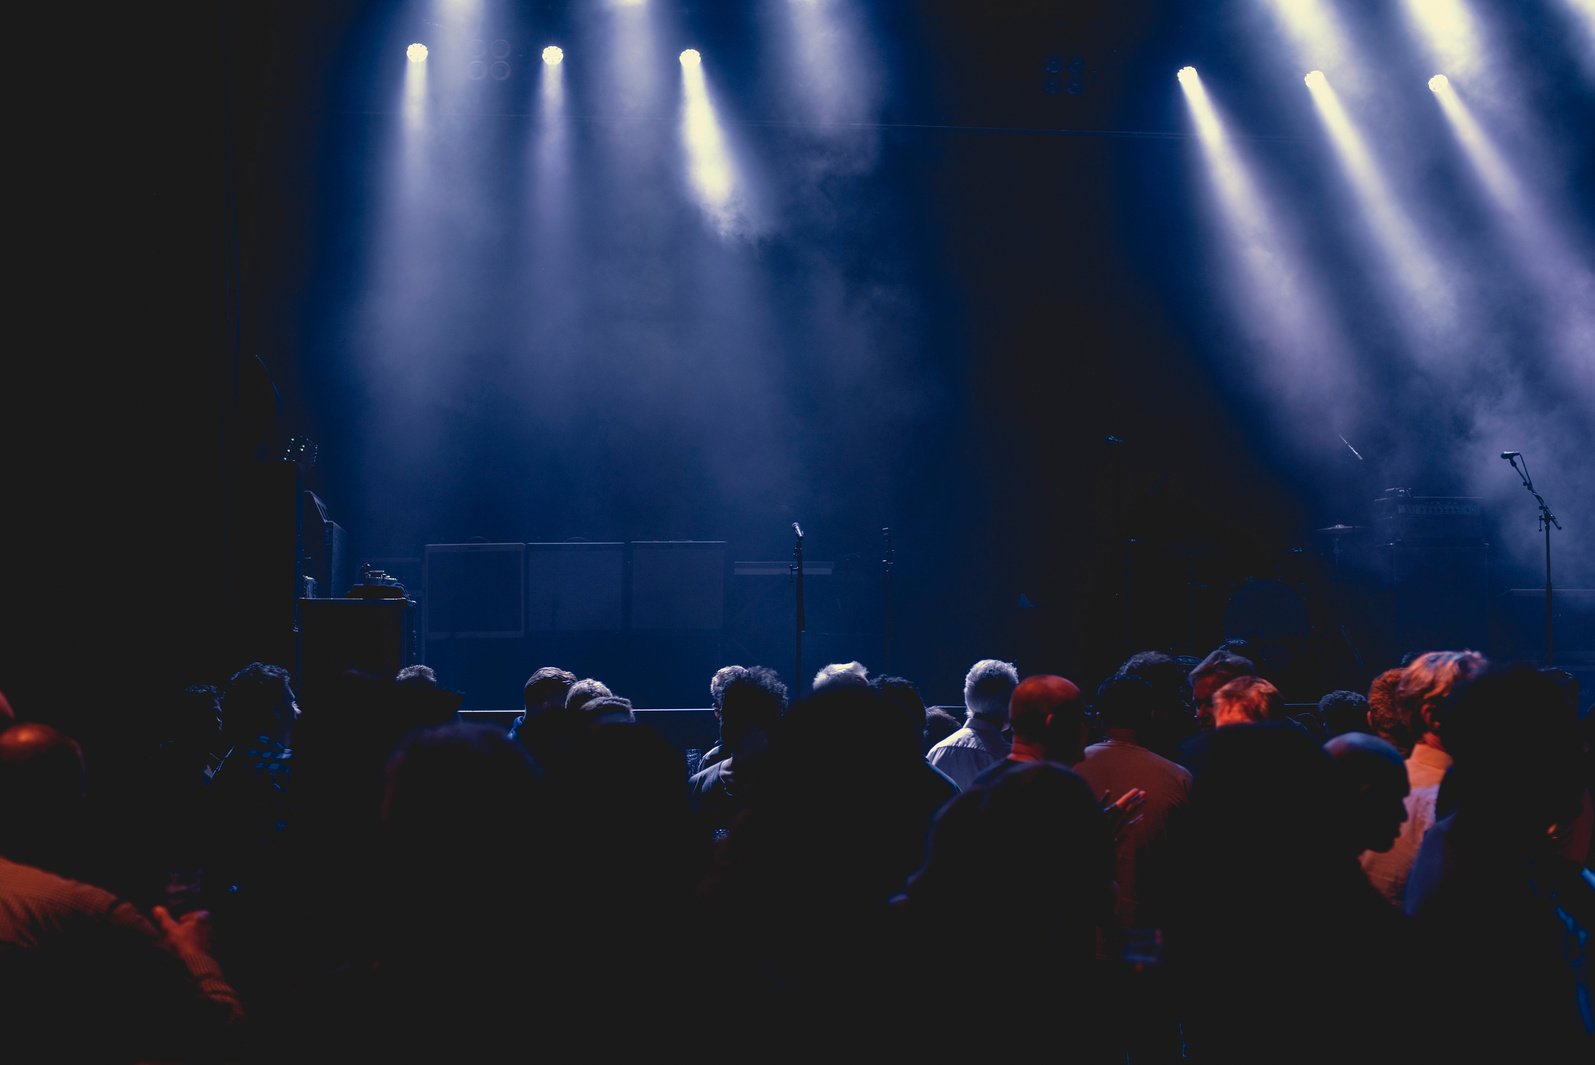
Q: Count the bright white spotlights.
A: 6